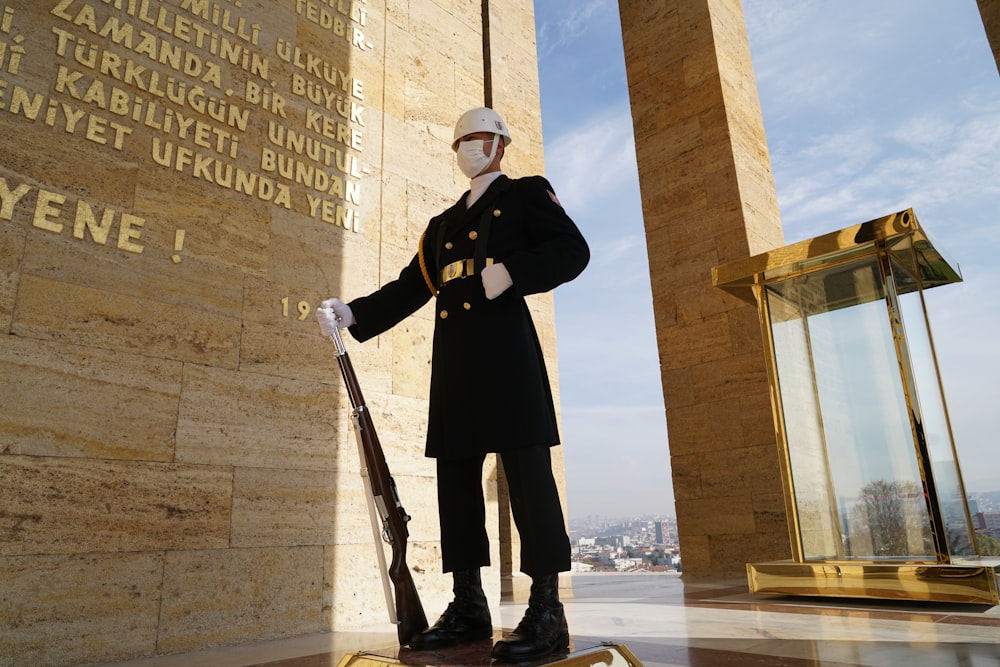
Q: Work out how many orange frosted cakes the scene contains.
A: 0